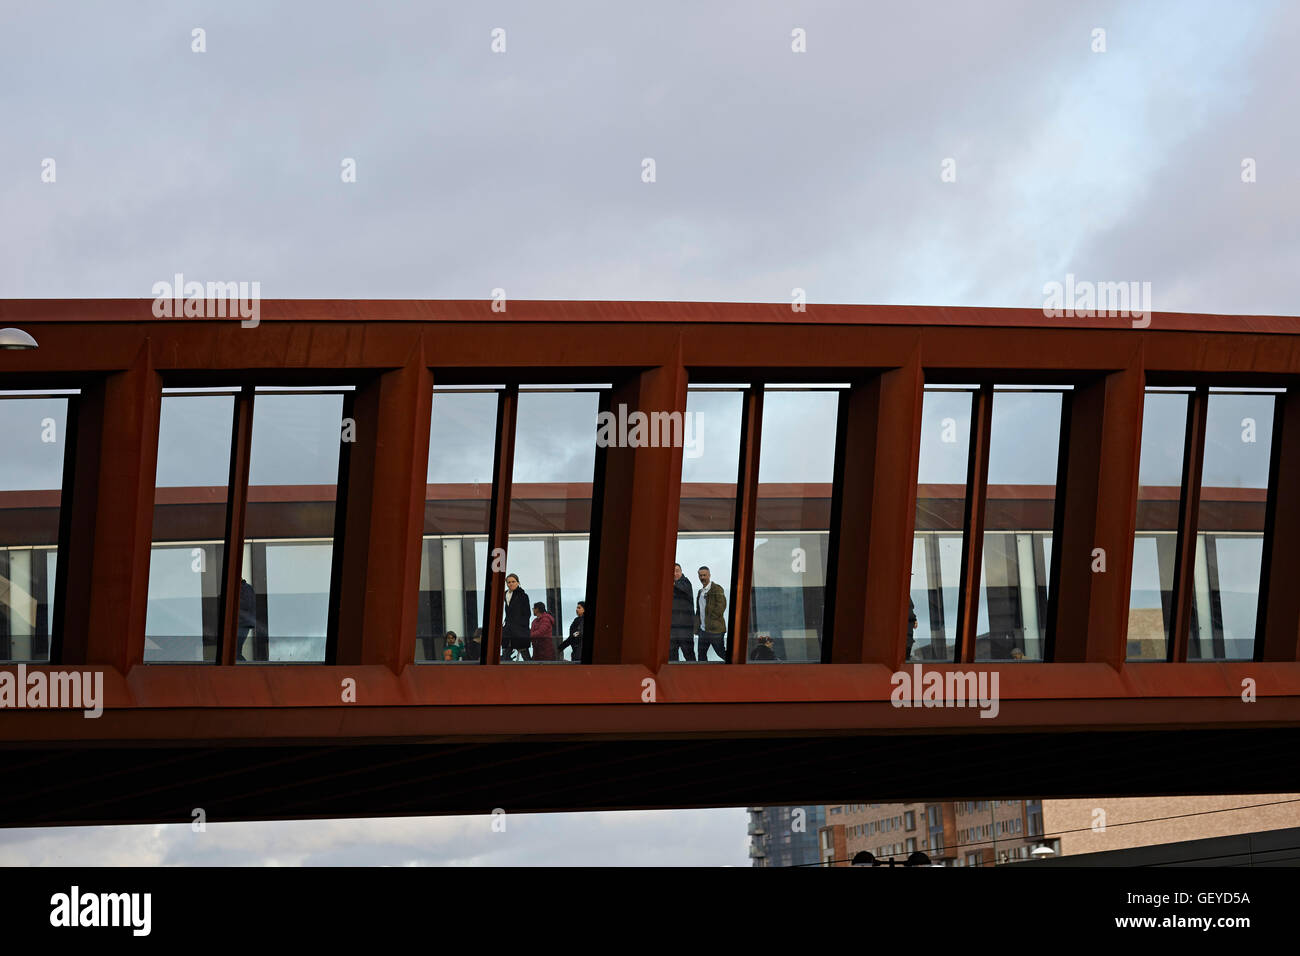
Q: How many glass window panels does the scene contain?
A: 11